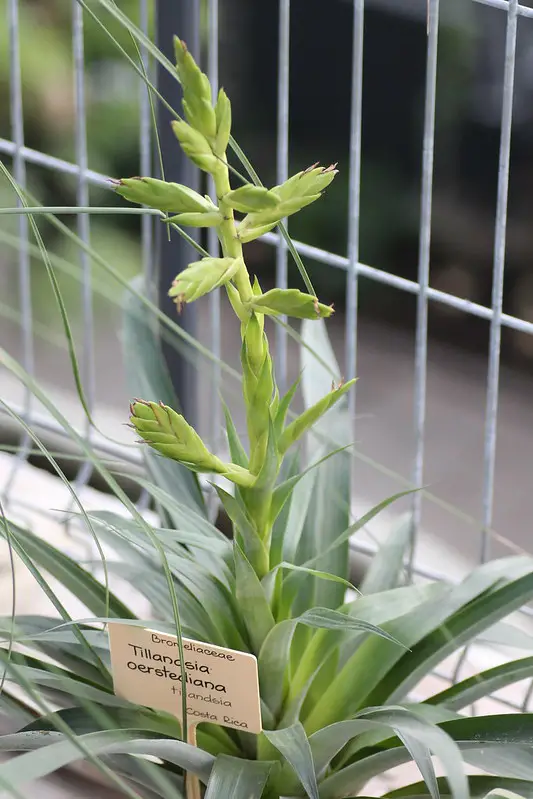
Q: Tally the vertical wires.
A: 8